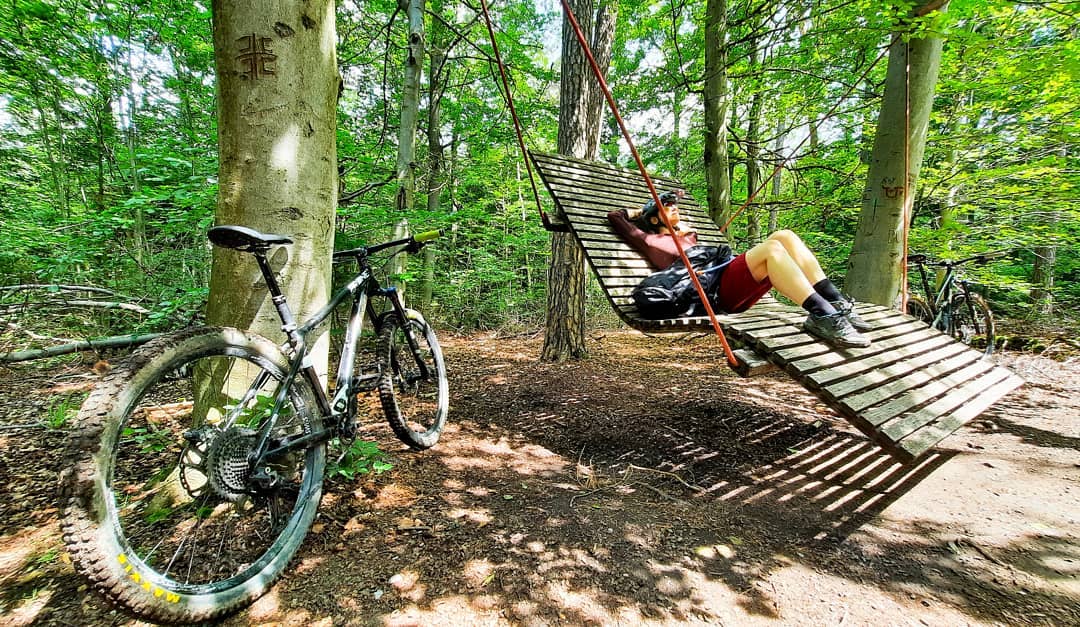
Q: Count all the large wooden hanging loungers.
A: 1